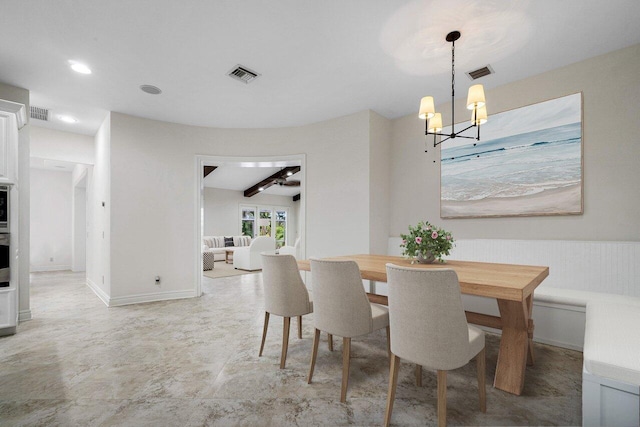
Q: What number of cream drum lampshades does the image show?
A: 4